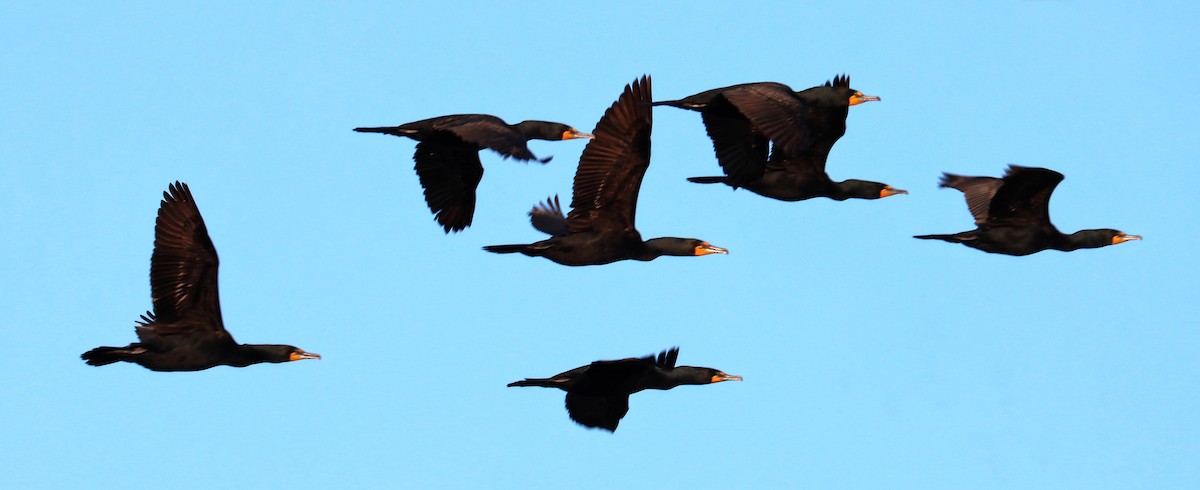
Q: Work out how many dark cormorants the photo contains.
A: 7